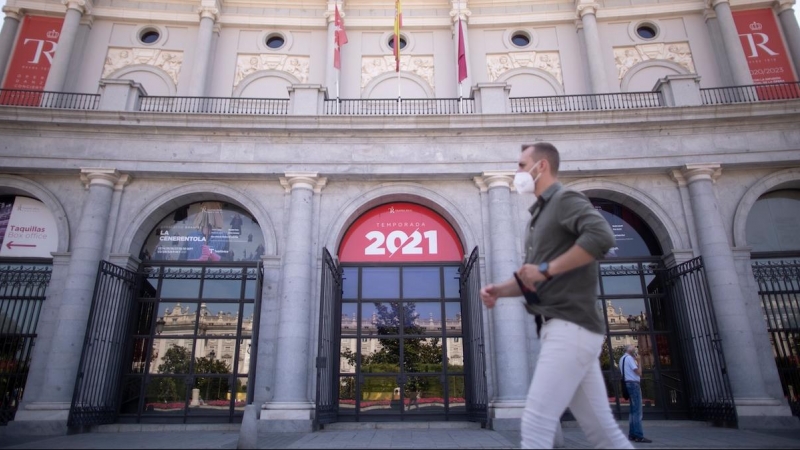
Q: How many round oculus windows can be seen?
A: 5